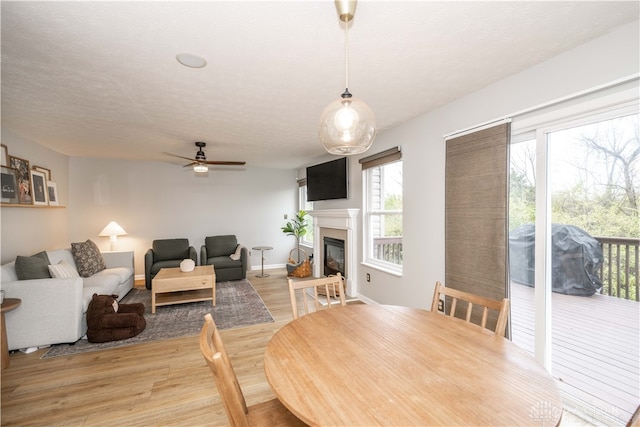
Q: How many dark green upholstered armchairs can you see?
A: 2